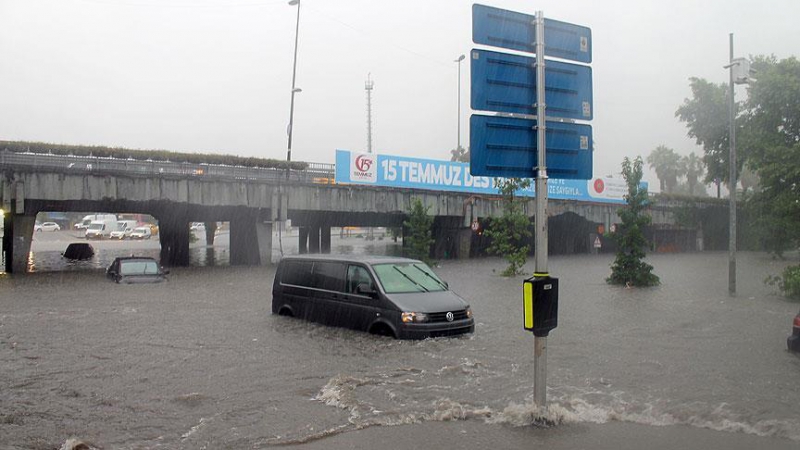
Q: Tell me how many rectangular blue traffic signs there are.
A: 3